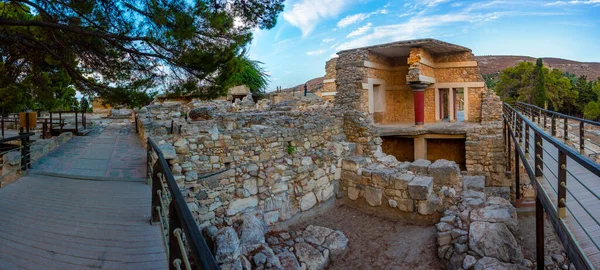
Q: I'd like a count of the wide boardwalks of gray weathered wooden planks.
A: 2